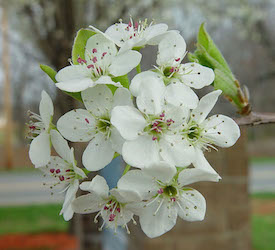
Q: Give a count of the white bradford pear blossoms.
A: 10